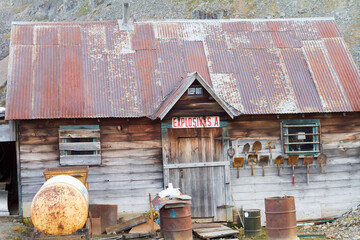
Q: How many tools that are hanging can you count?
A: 10